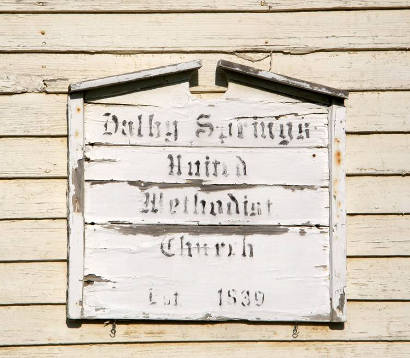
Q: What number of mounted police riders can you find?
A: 0